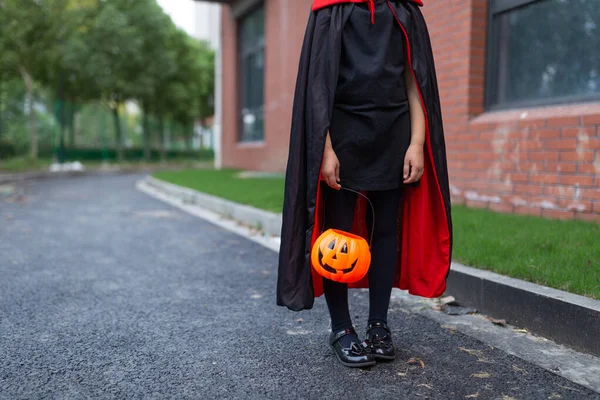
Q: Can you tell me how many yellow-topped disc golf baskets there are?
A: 0